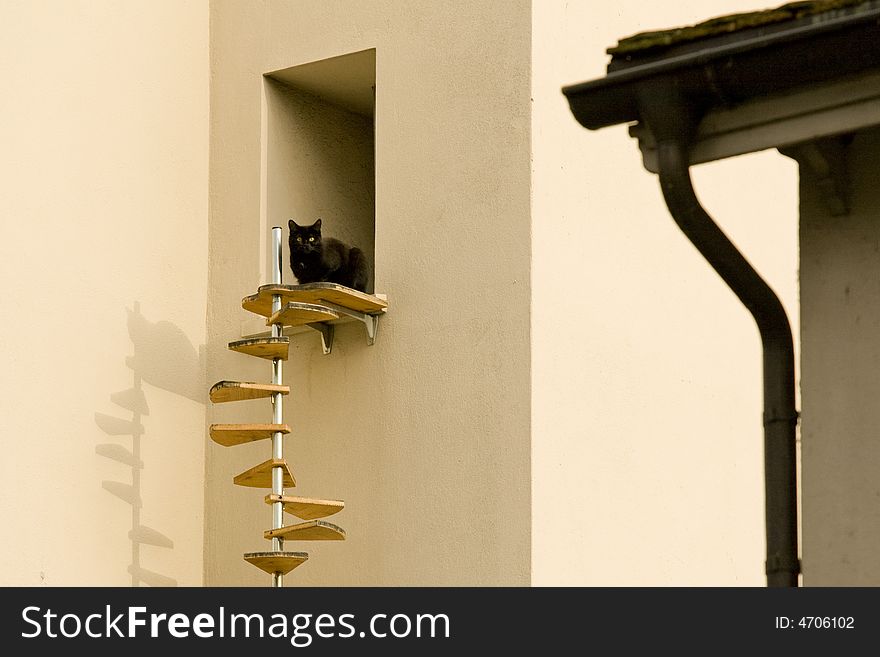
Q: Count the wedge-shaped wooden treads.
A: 8